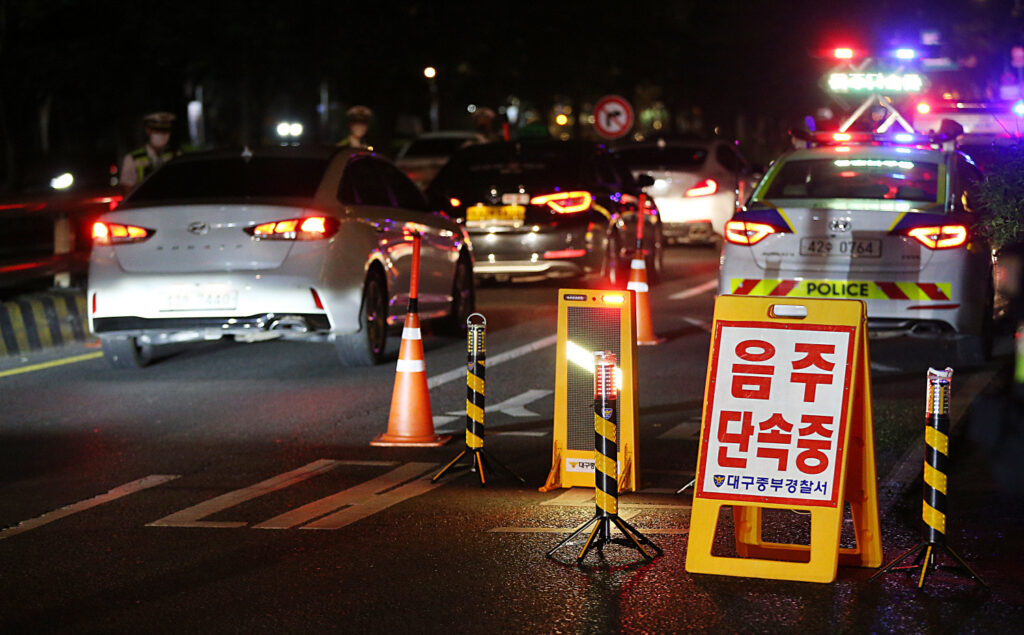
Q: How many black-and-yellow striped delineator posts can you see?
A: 3